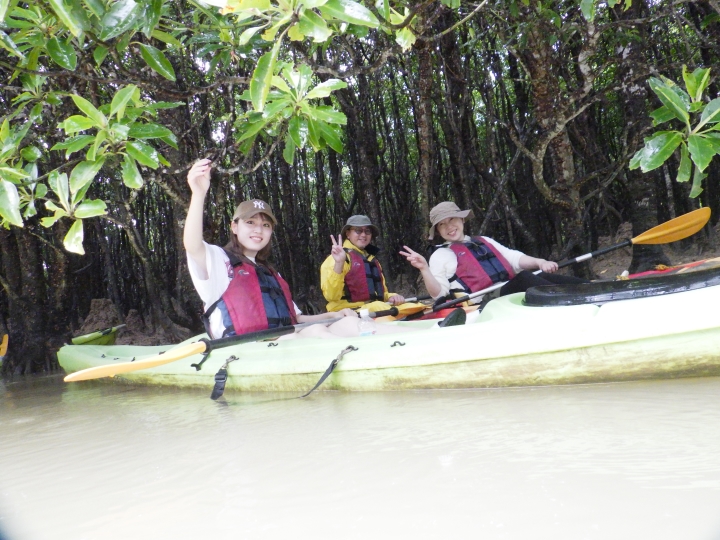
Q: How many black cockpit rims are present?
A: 1